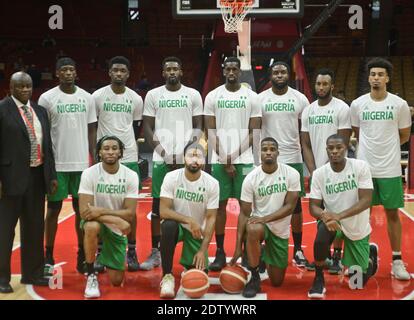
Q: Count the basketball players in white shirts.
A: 11